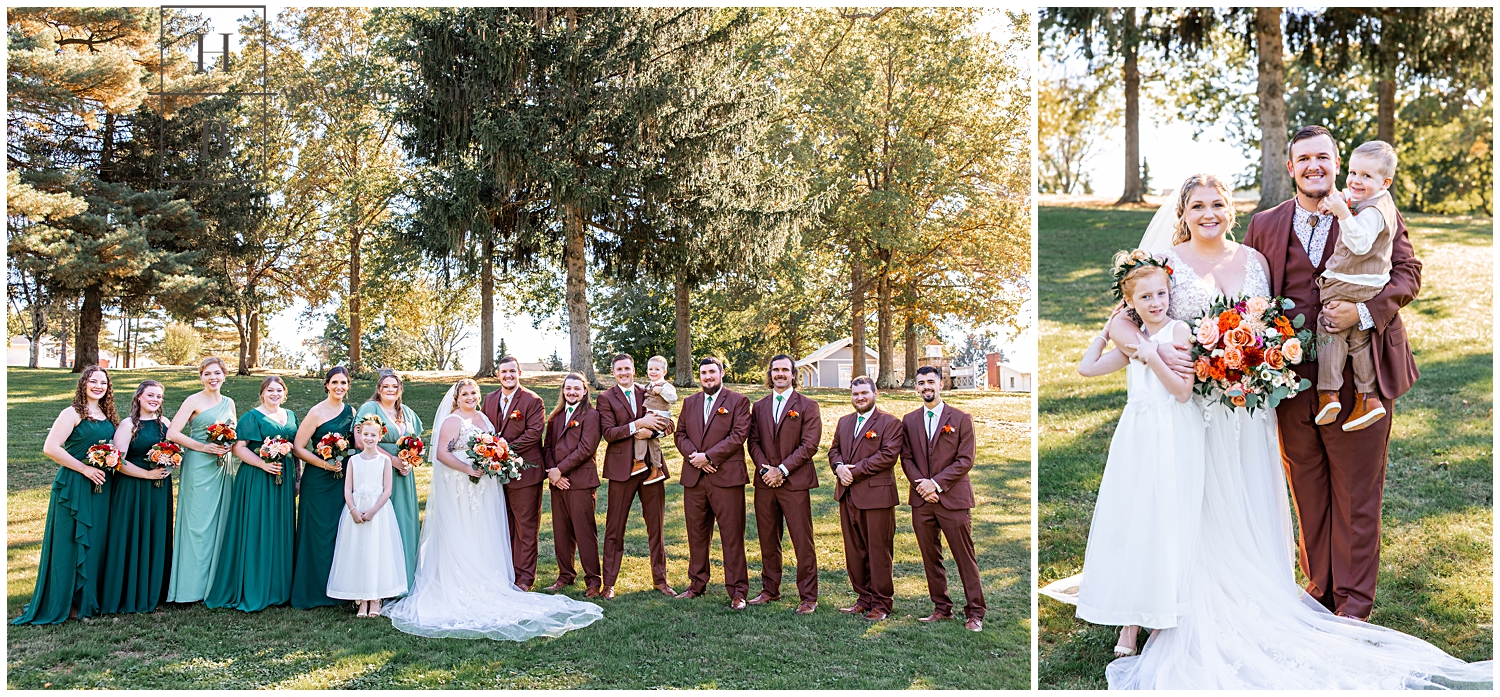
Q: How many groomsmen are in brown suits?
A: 6